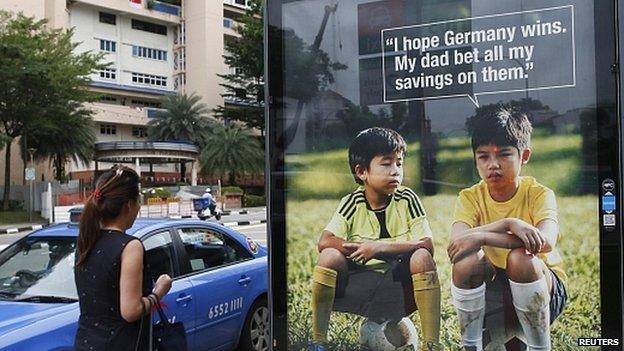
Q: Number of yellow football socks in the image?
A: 2